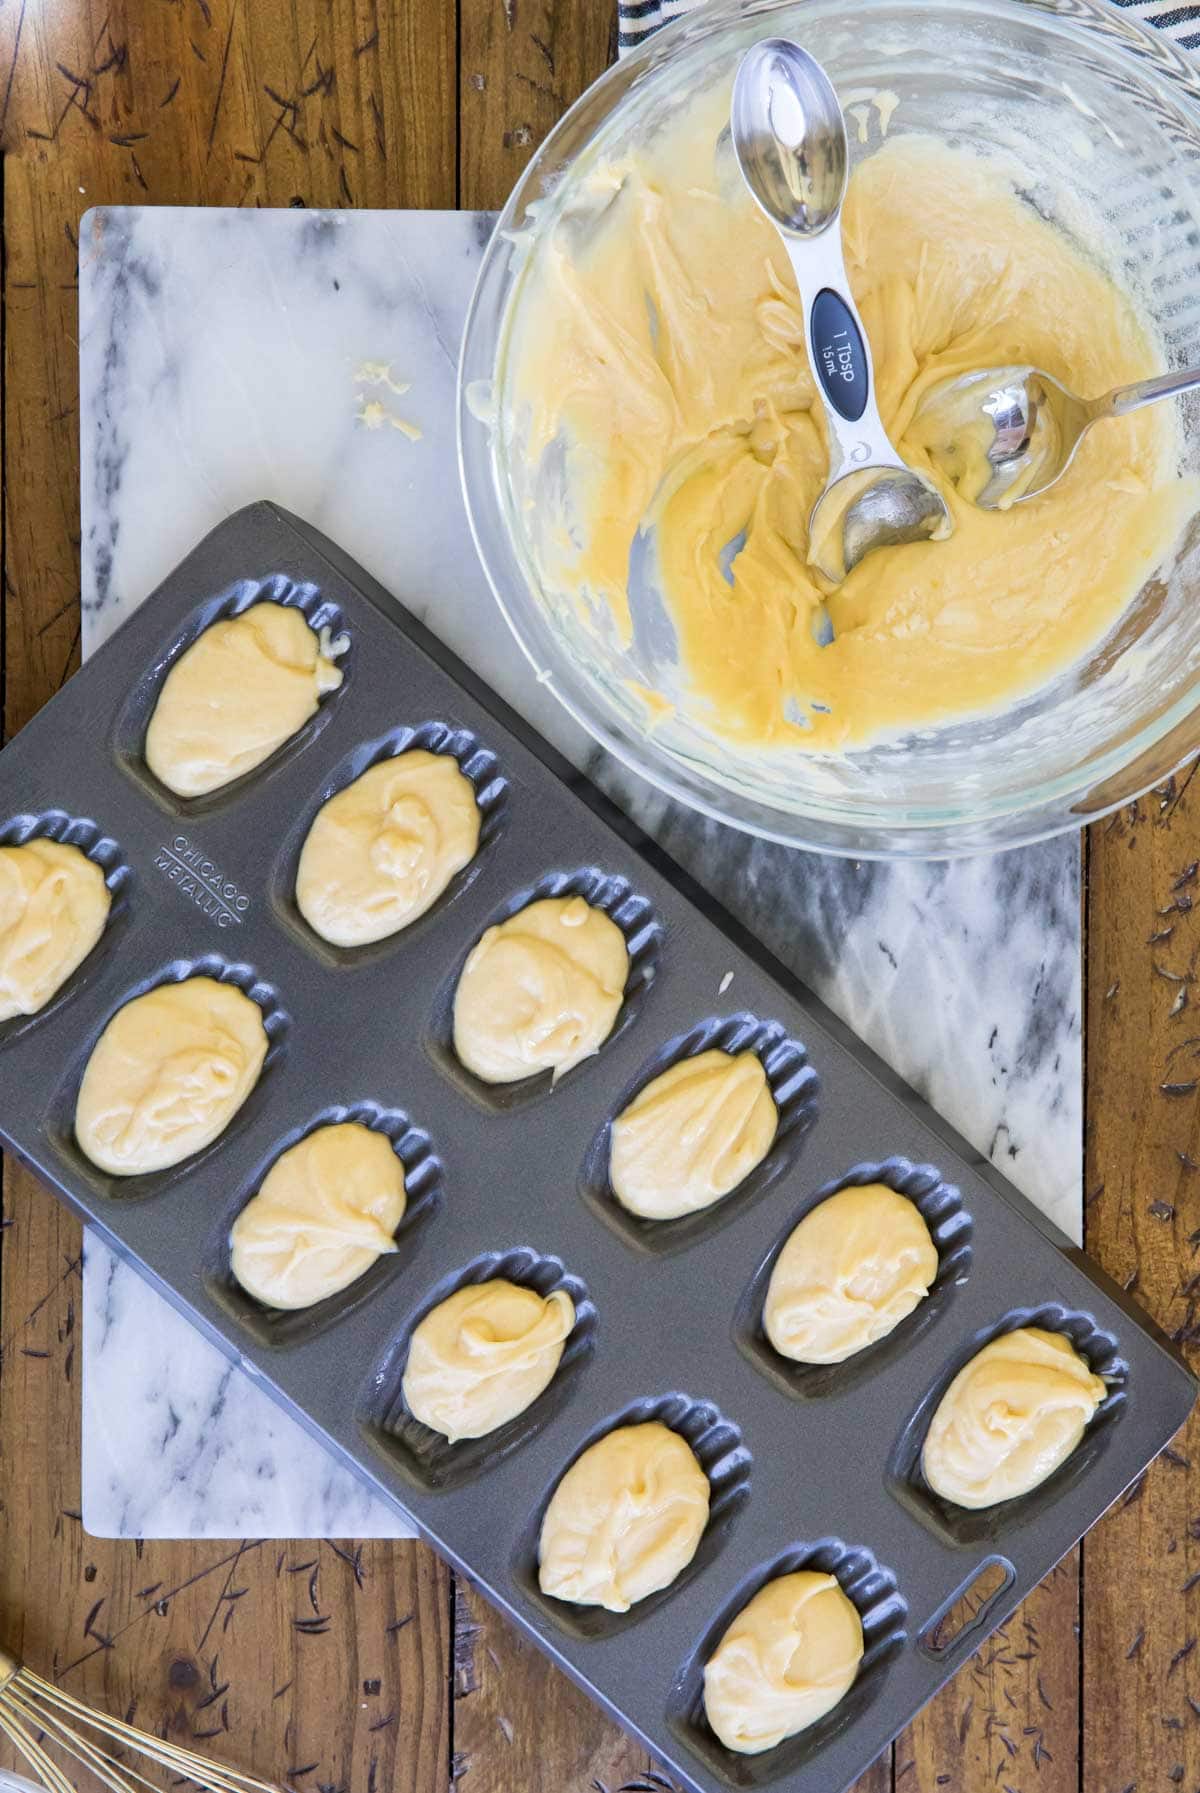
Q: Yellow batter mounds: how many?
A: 12